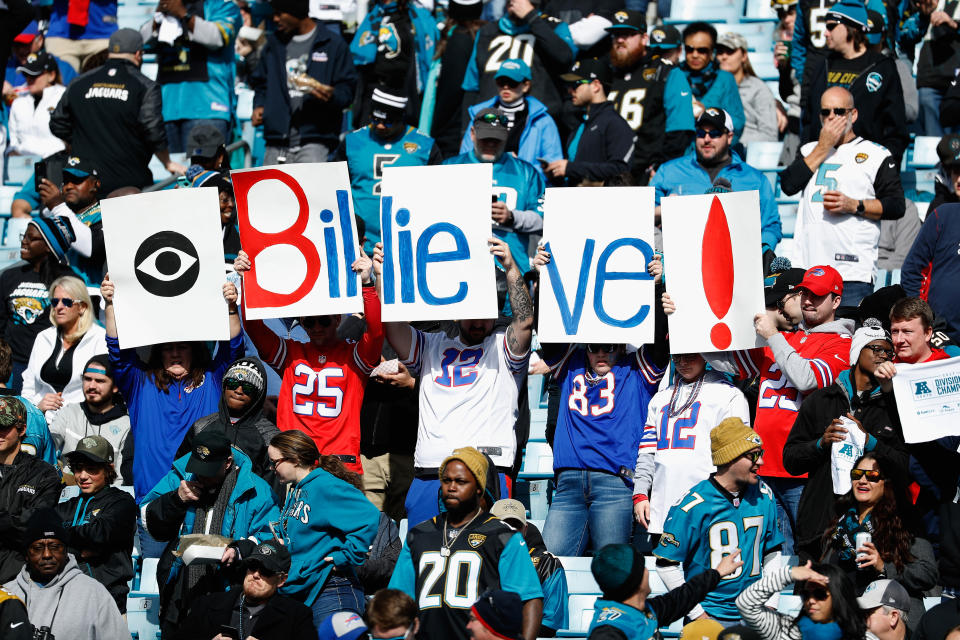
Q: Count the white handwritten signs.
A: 5